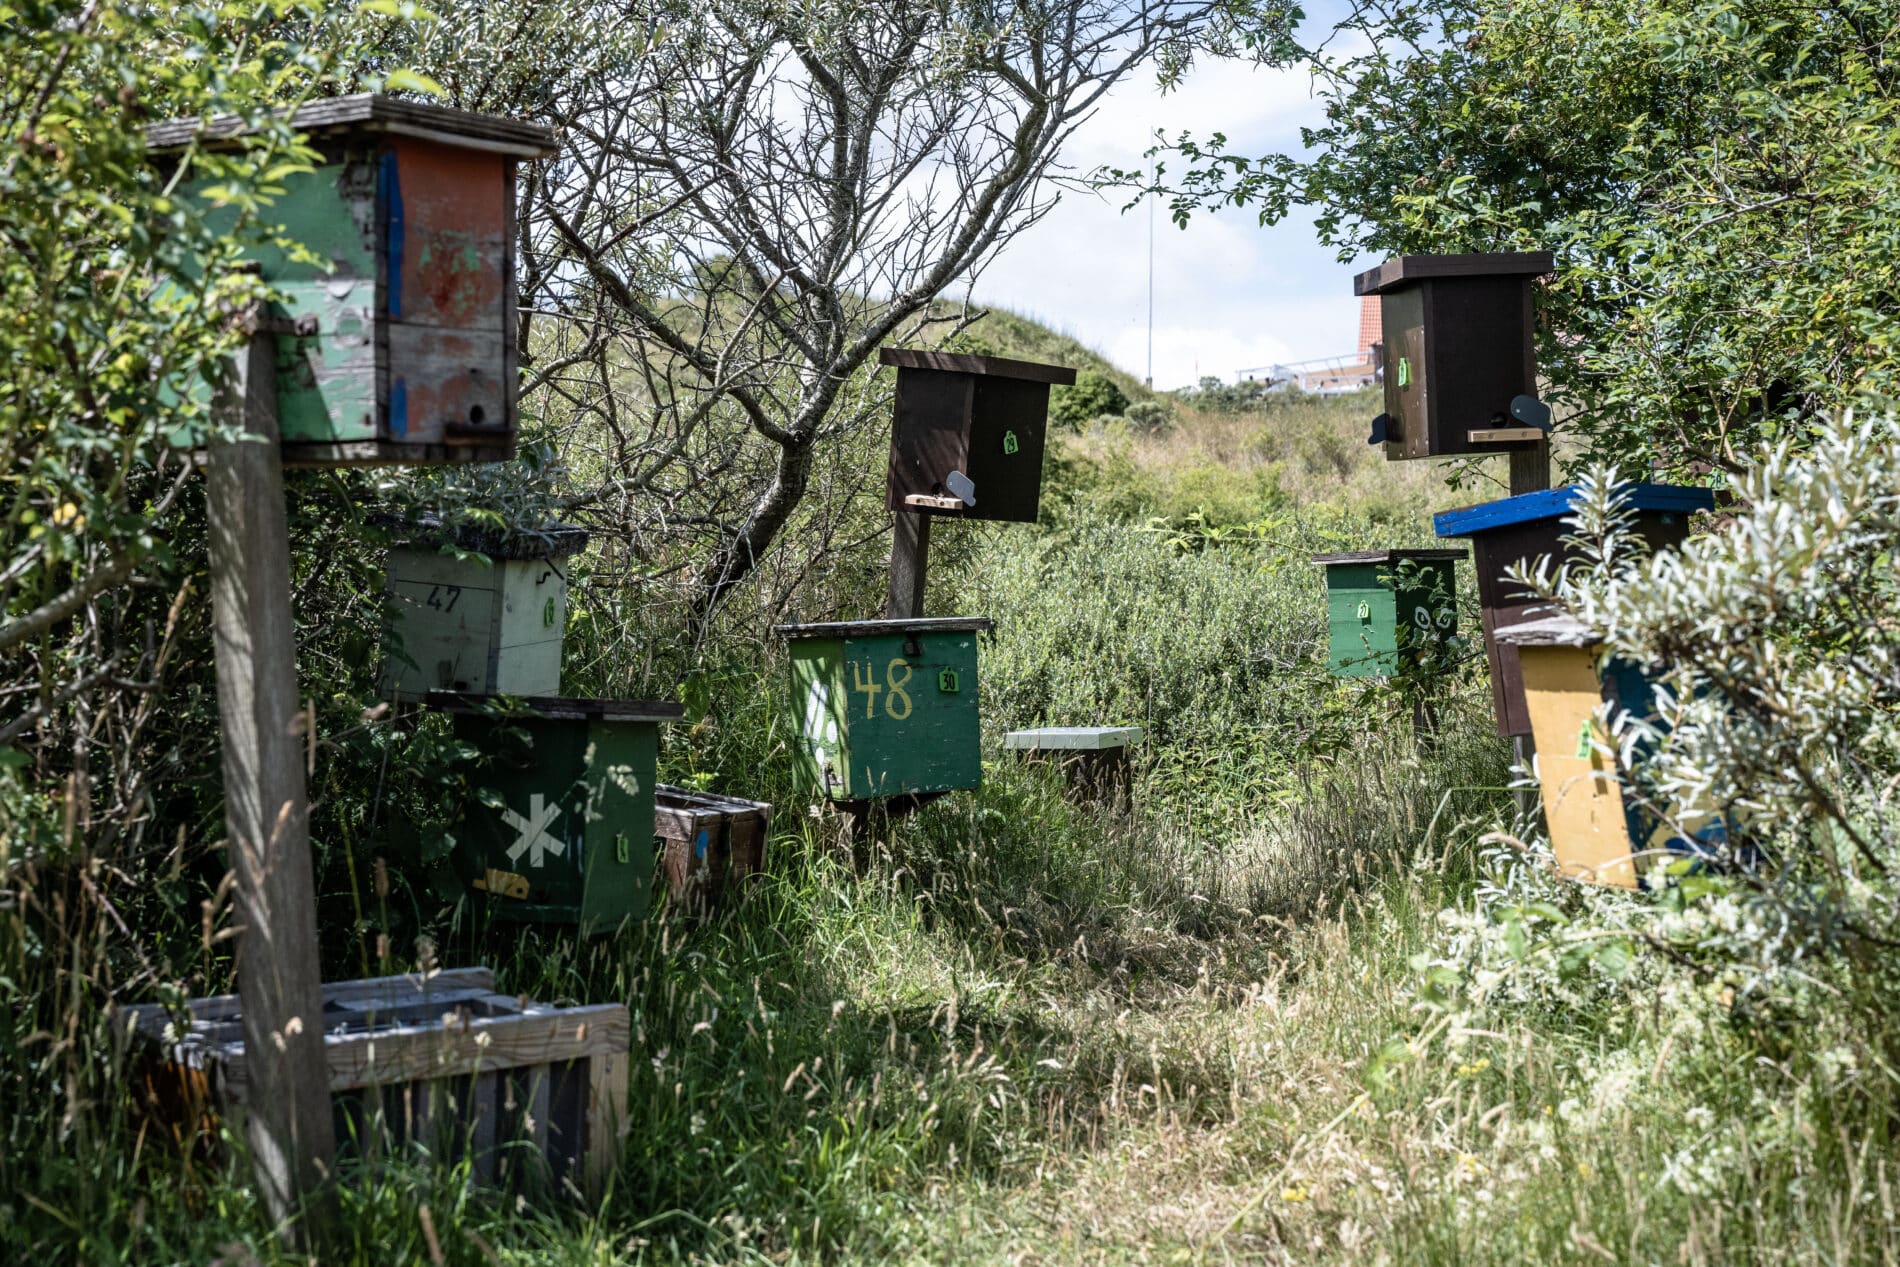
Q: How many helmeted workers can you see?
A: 0